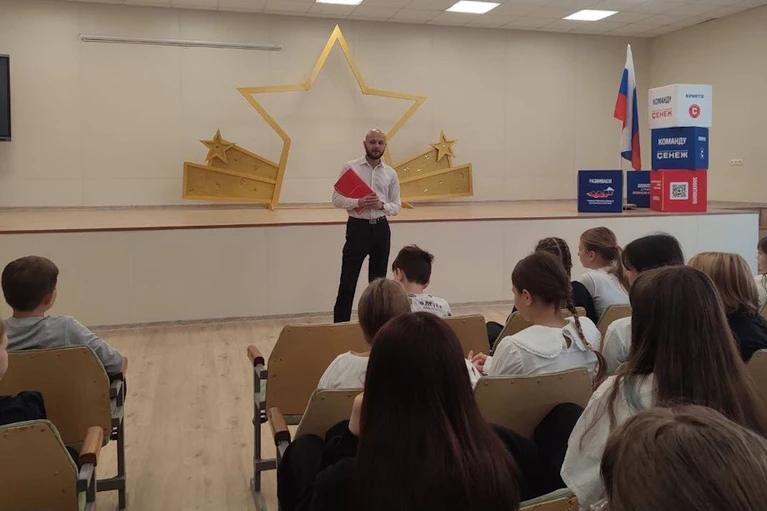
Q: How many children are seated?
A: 13